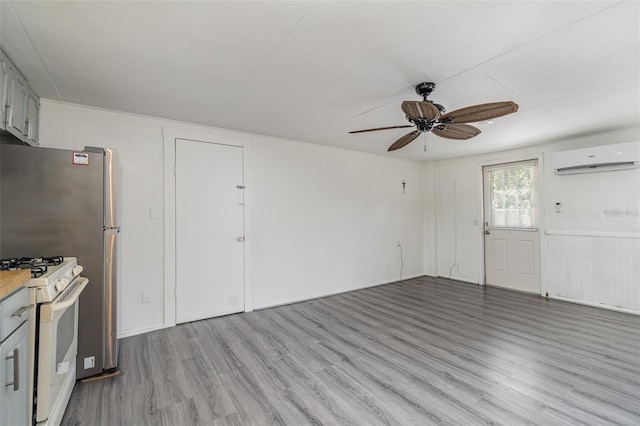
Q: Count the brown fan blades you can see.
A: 5